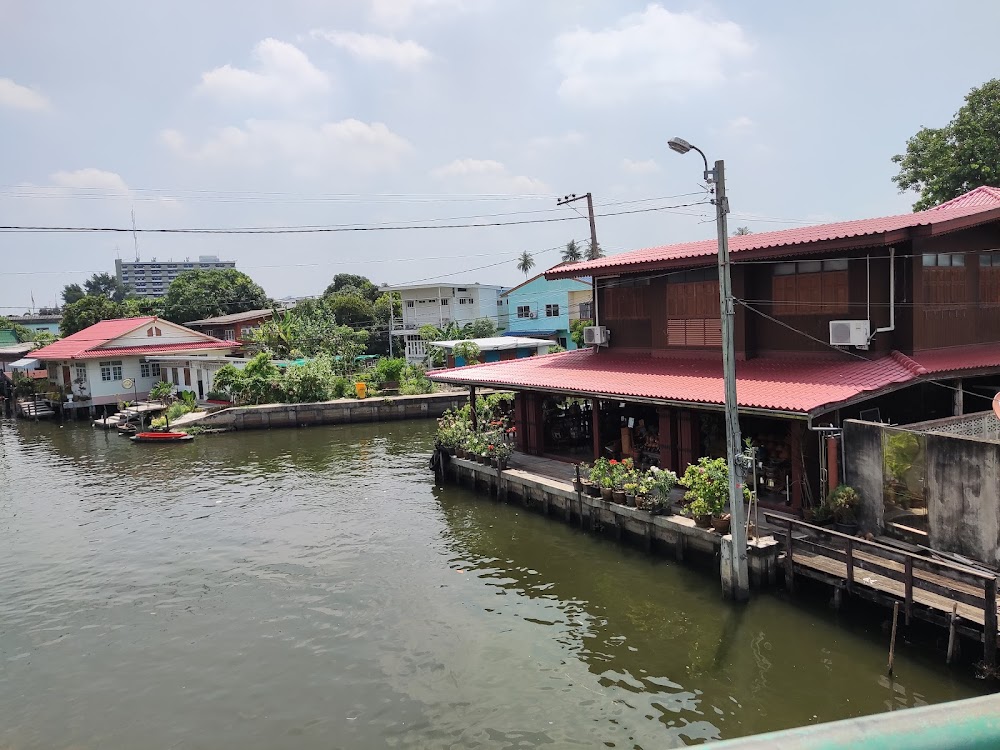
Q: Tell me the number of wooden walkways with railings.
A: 1